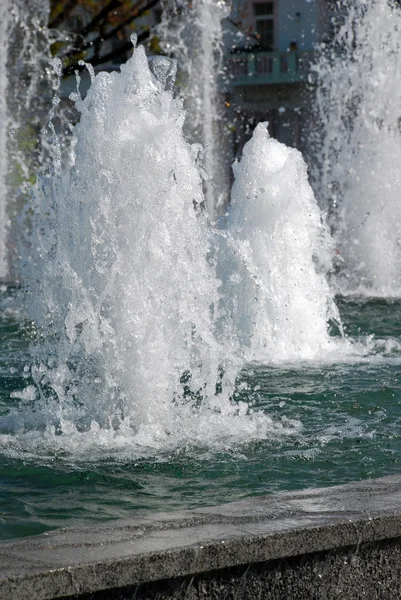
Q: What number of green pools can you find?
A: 1